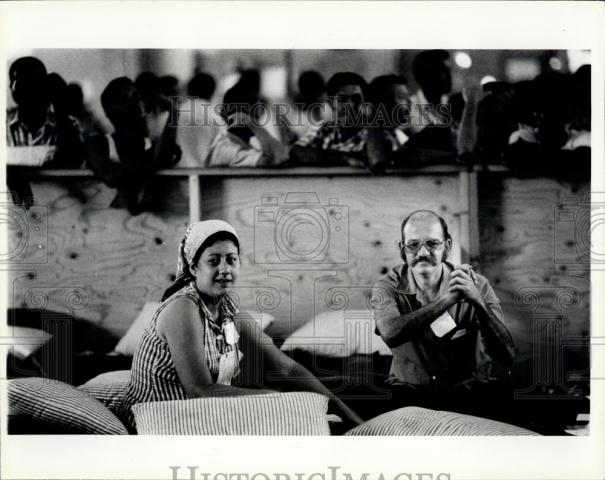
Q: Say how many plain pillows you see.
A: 3